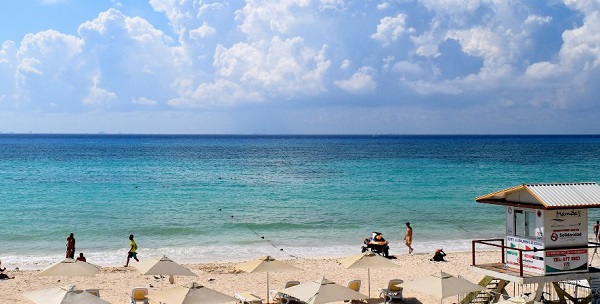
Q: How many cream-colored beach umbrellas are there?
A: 8